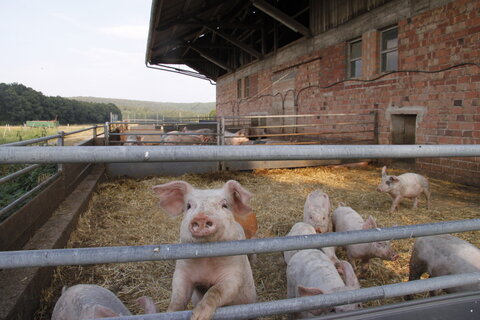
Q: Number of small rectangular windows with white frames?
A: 2